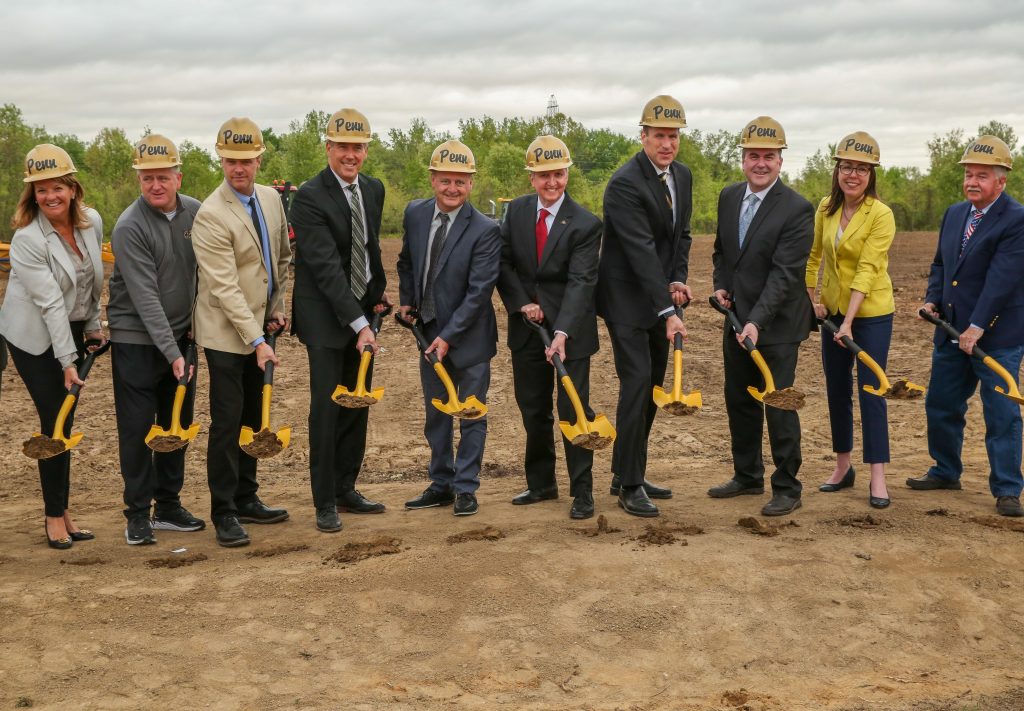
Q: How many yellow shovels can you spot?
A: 10